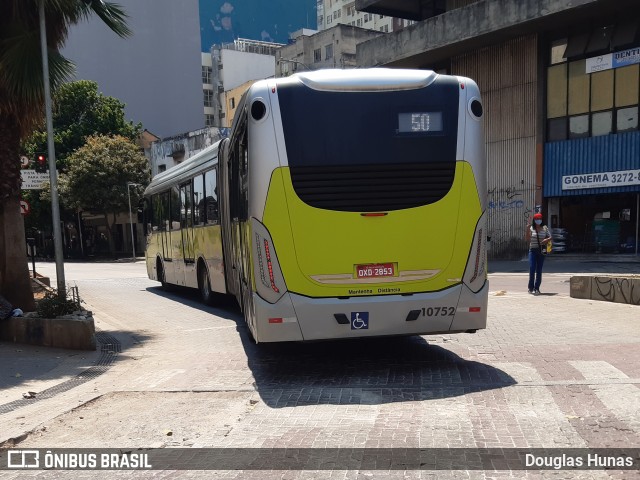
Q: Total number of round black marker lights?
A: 2